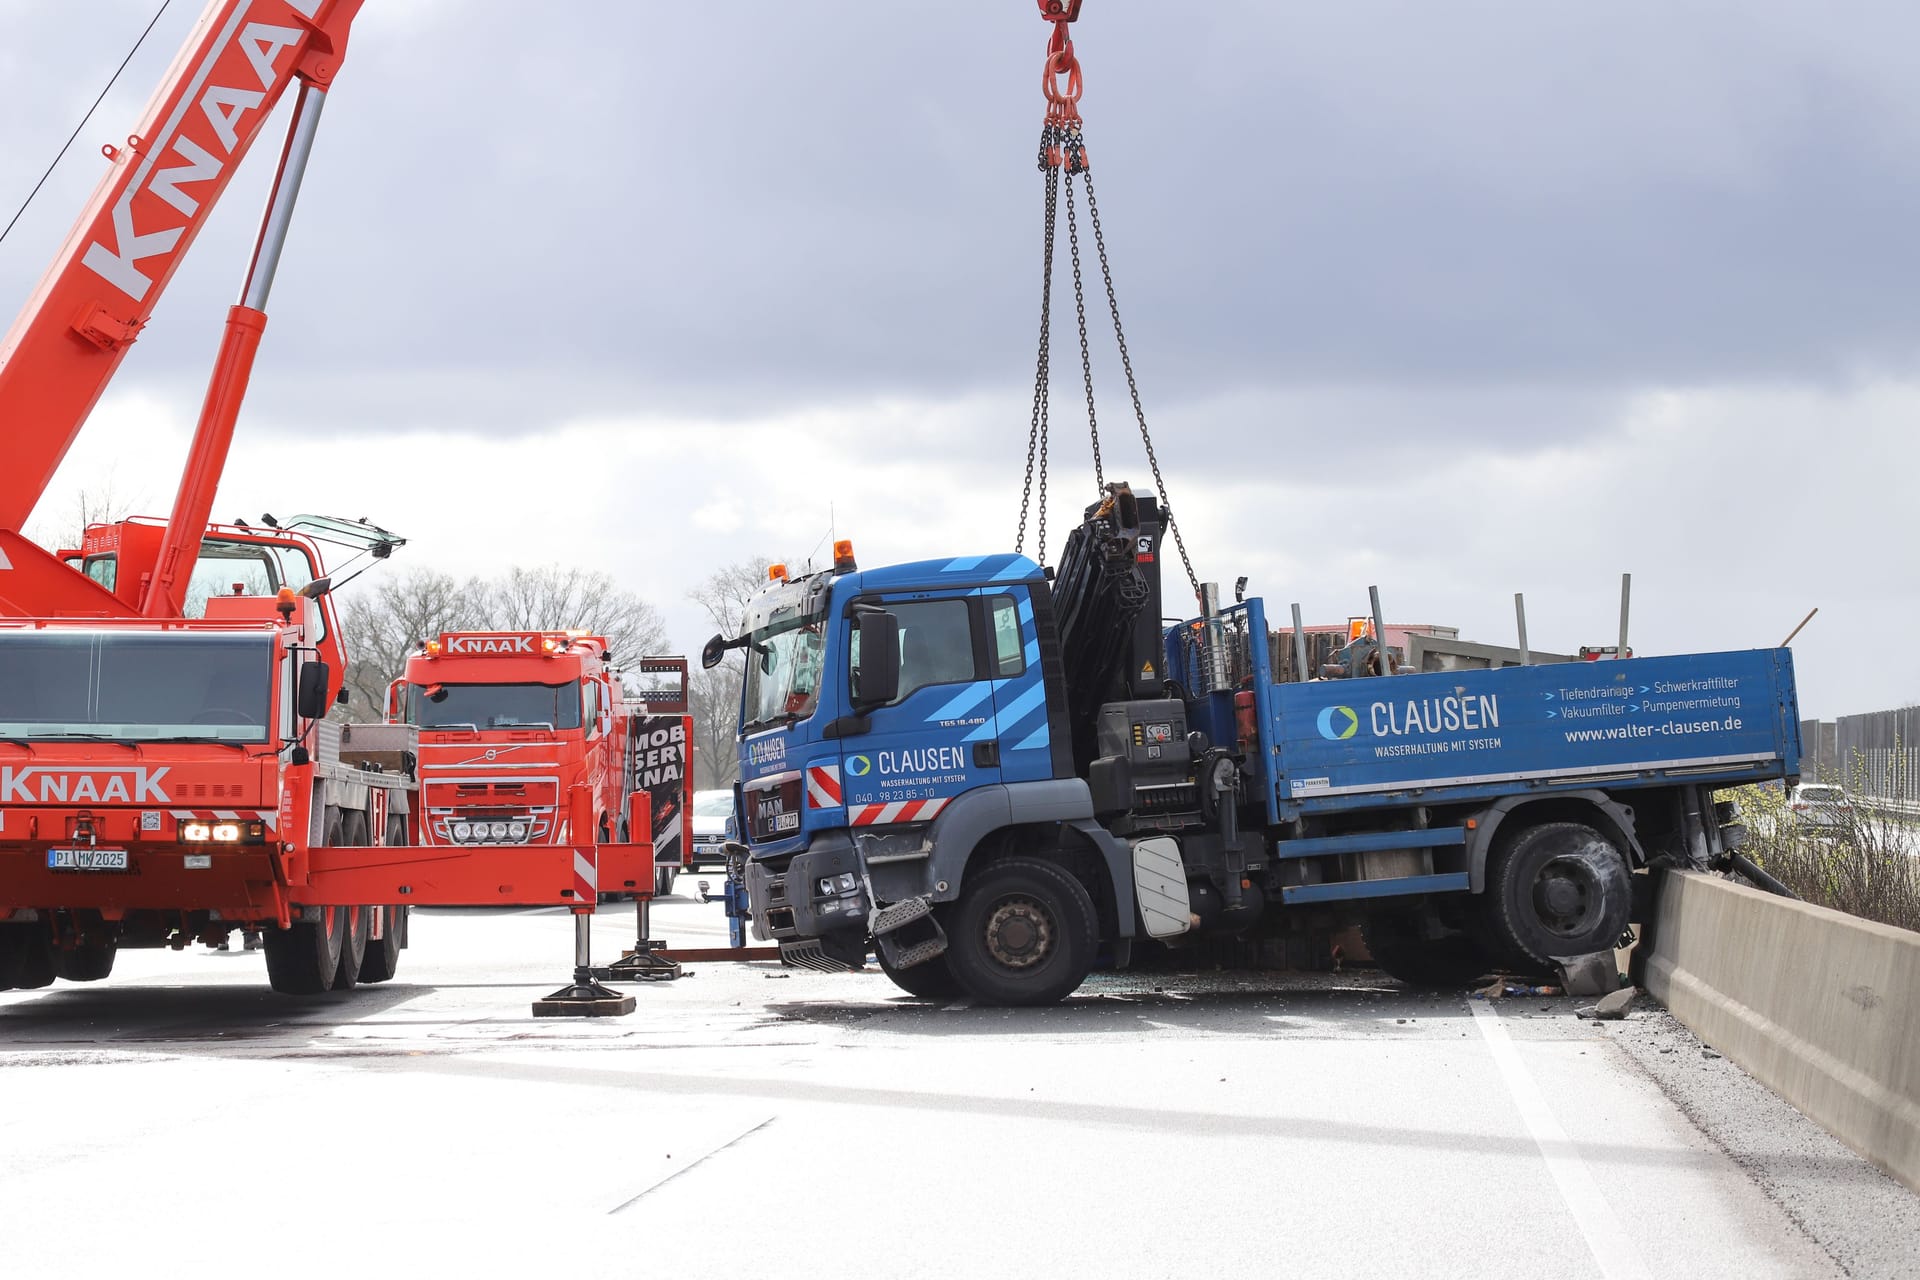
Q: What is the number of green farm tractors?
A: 0